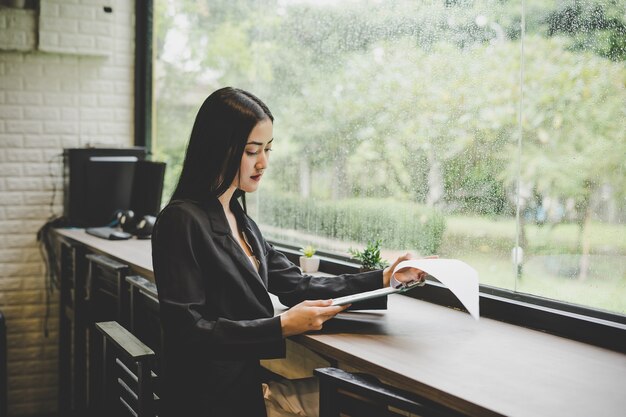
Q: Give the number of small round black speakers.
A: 2